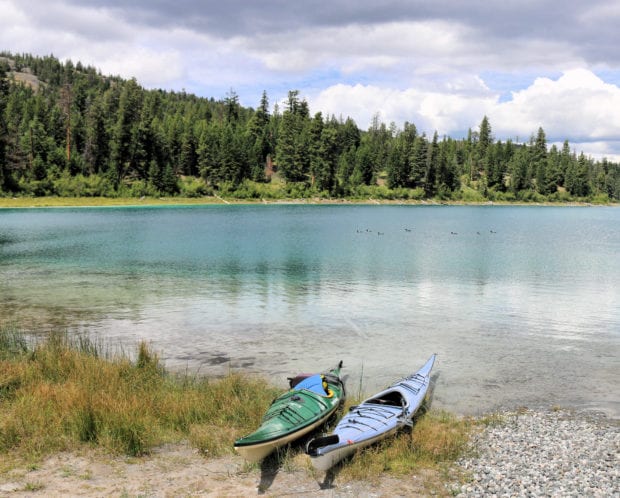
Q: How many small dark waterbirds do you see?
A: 7